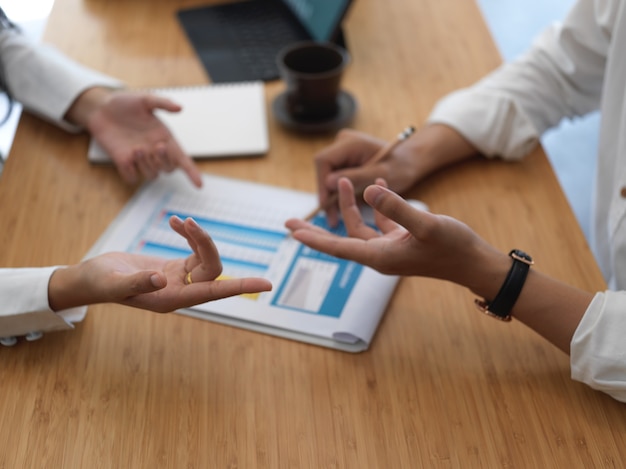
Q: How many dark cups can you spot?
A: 1